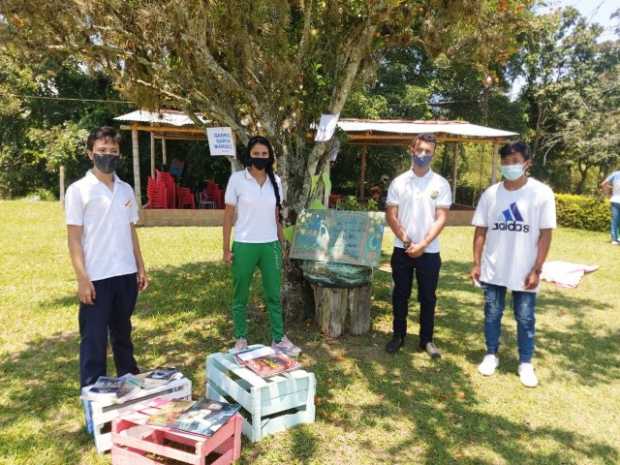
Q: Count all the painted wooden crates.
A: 3